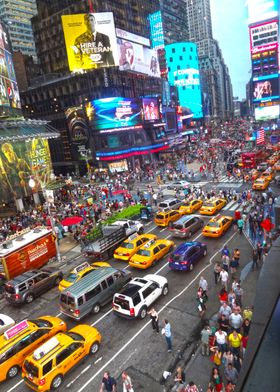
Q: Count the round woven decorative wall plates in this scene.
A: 0